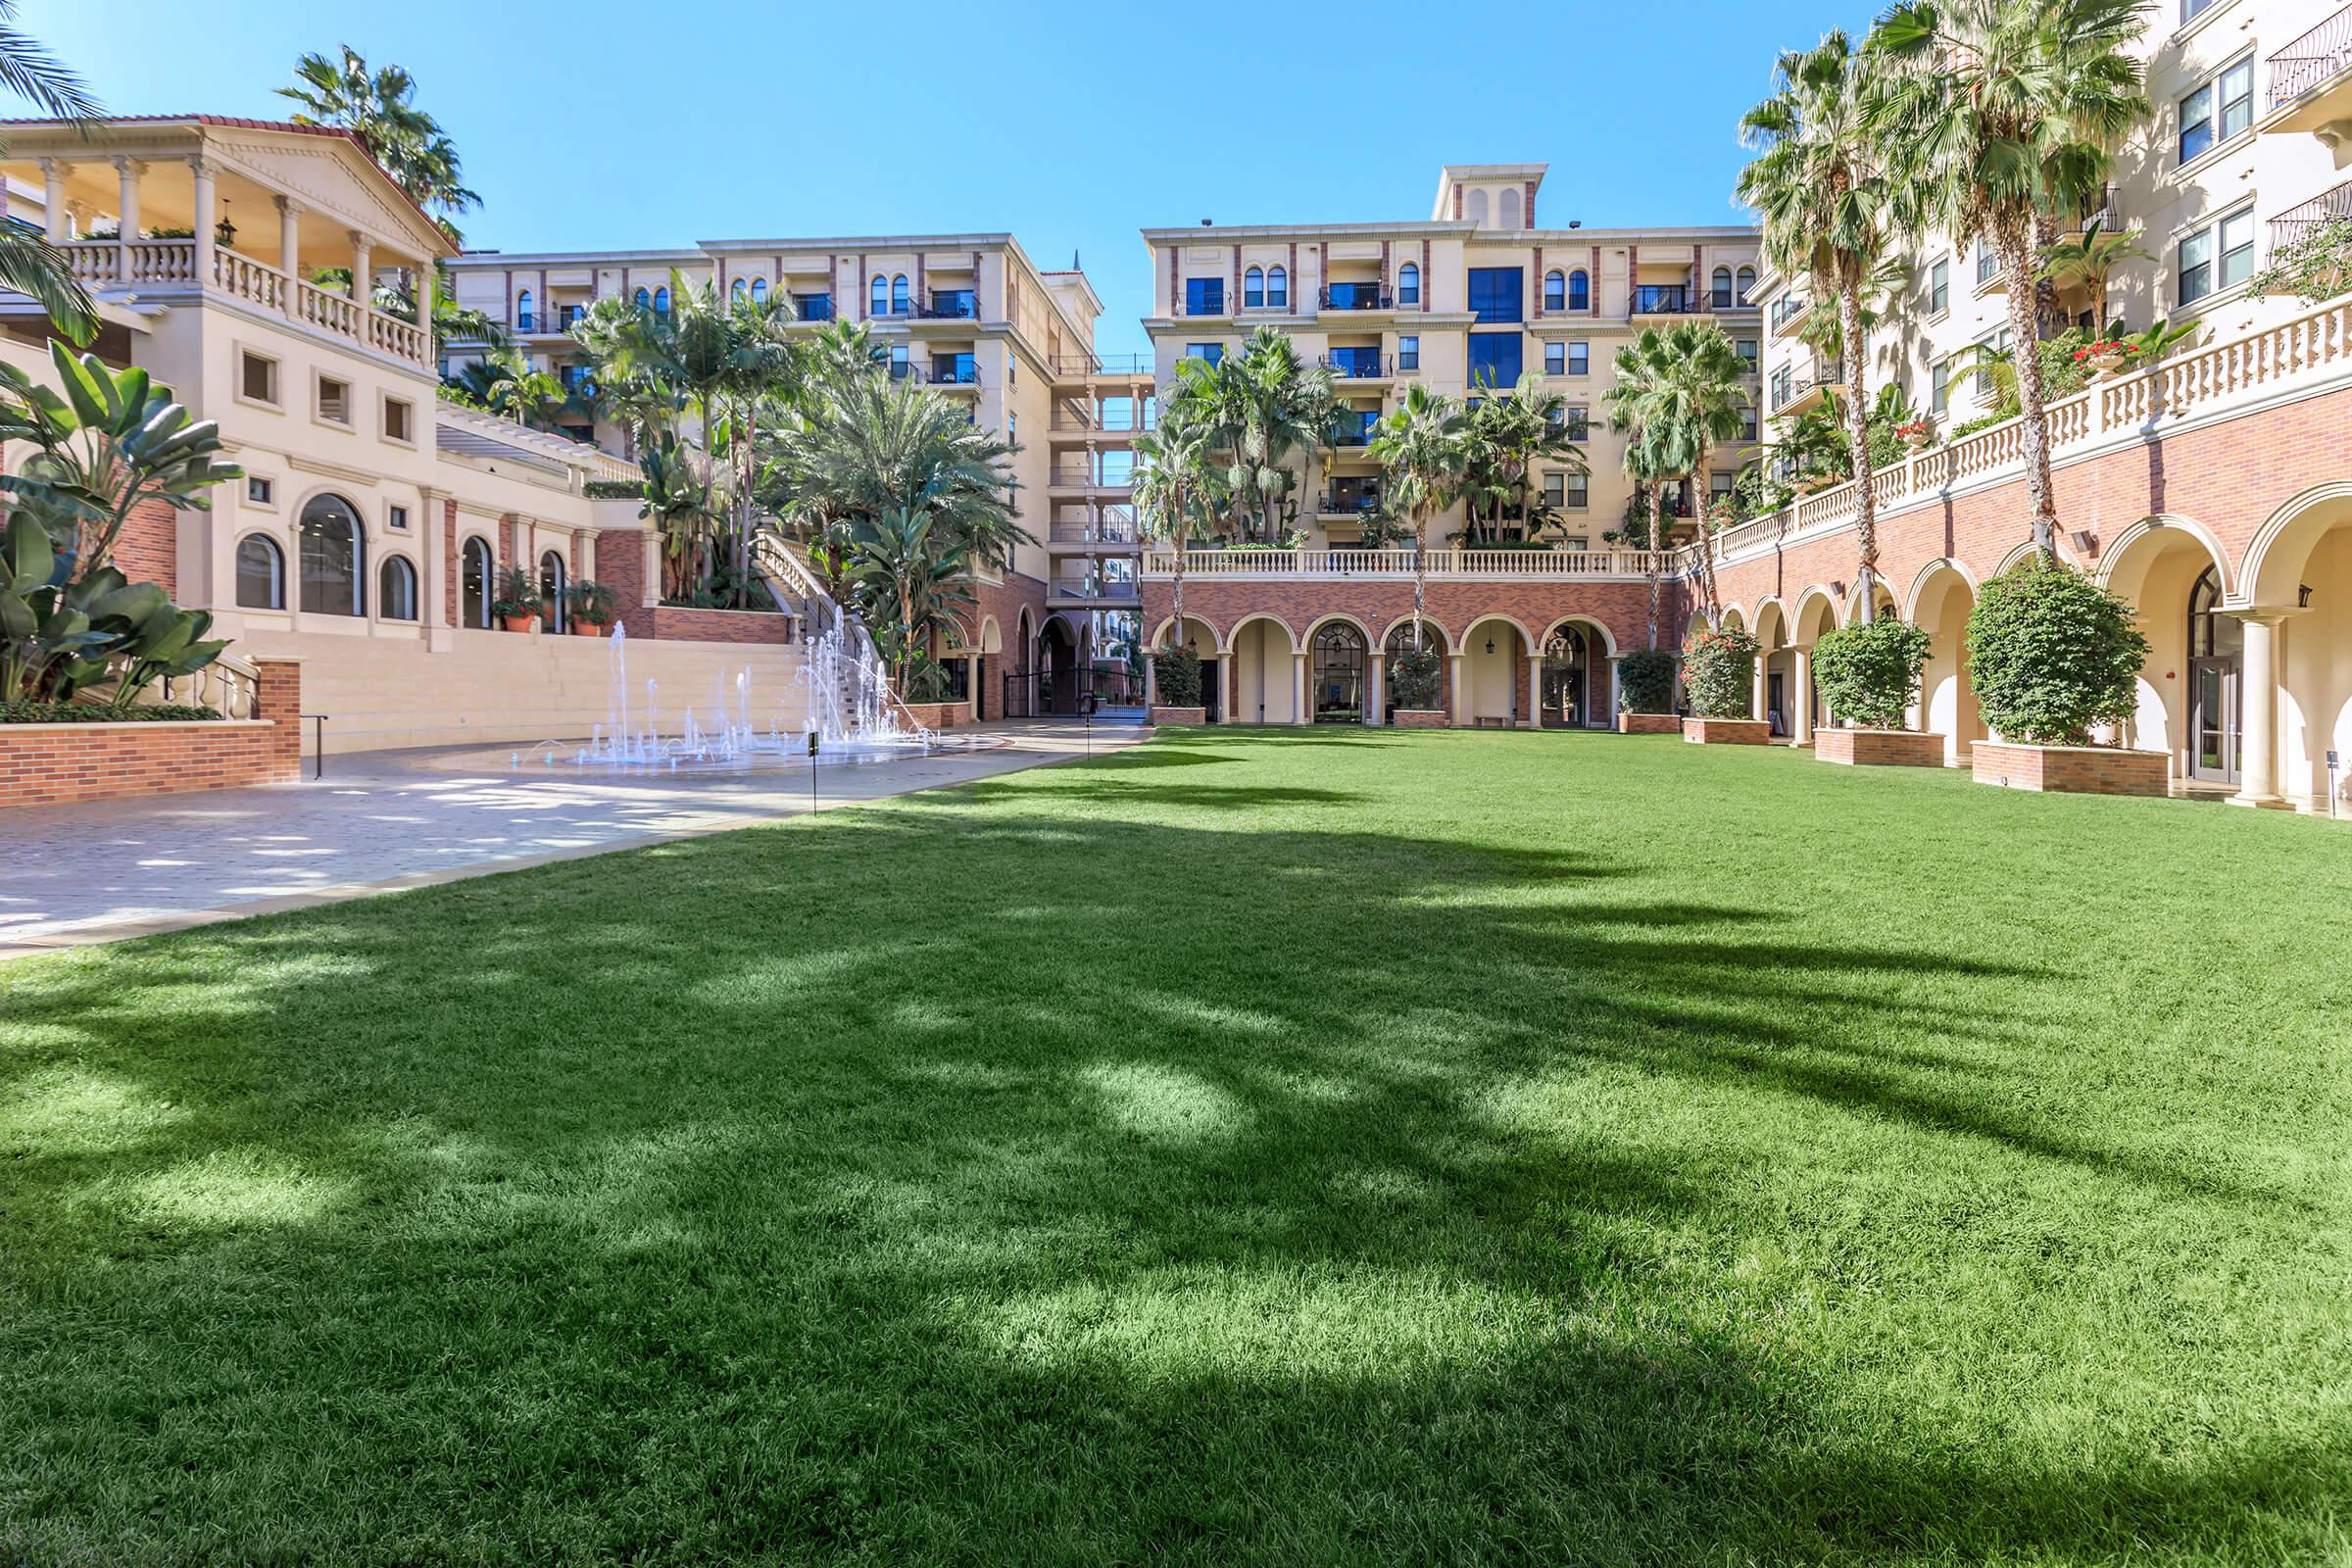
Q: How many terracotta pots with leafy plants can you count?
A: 2